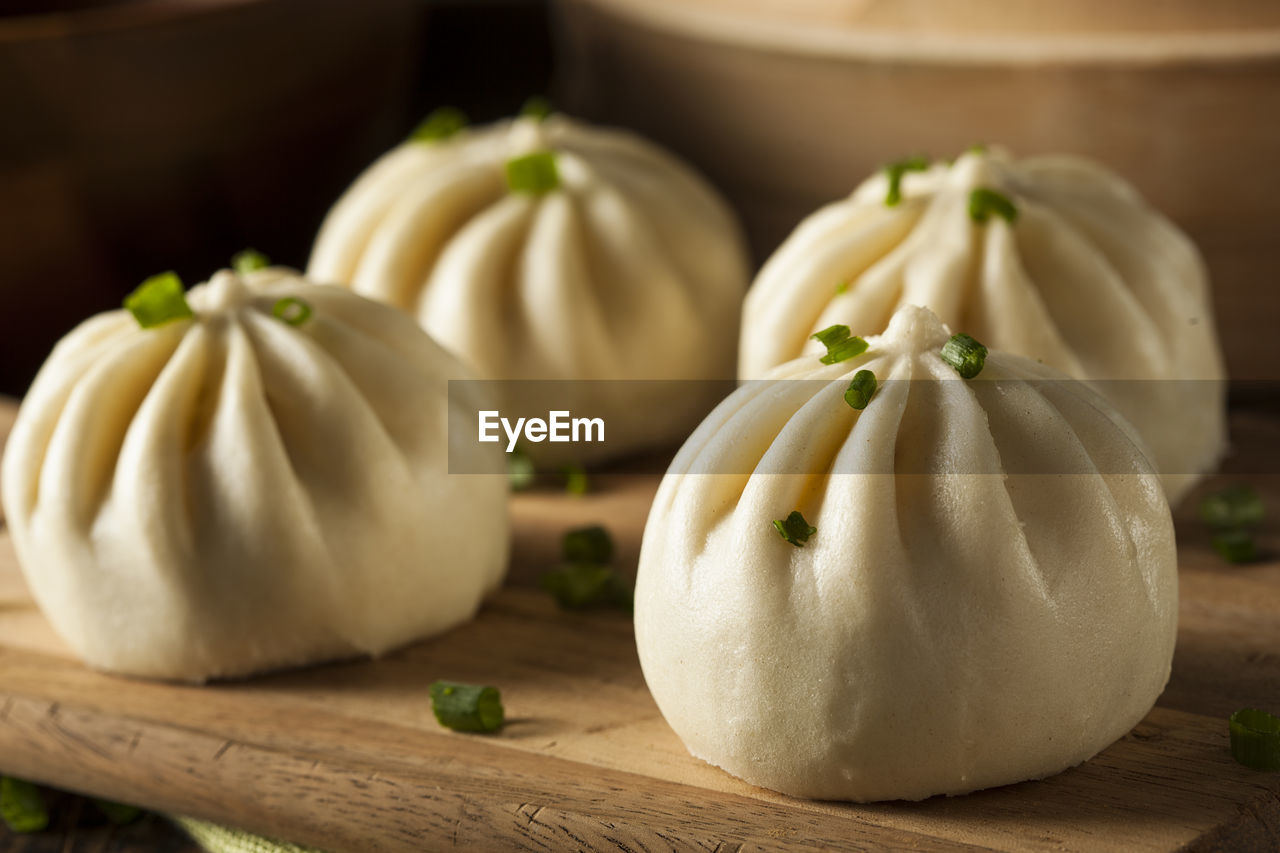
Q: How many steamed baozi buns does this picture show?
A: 4